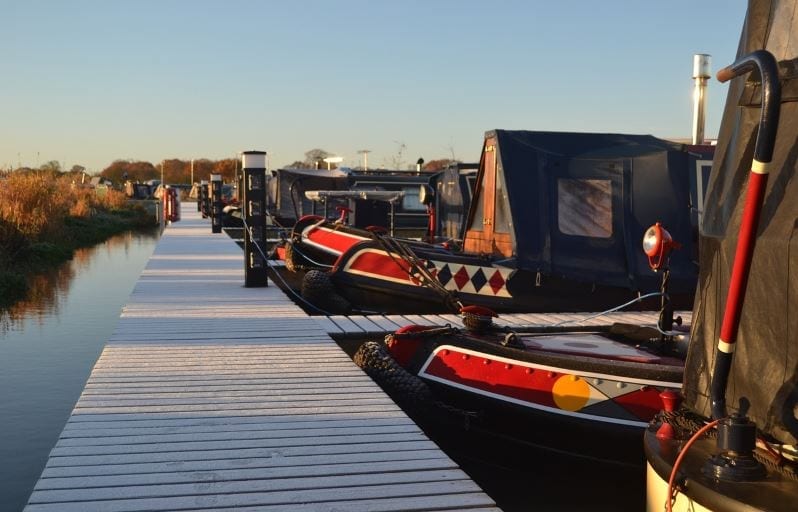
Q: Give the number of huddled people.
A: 0